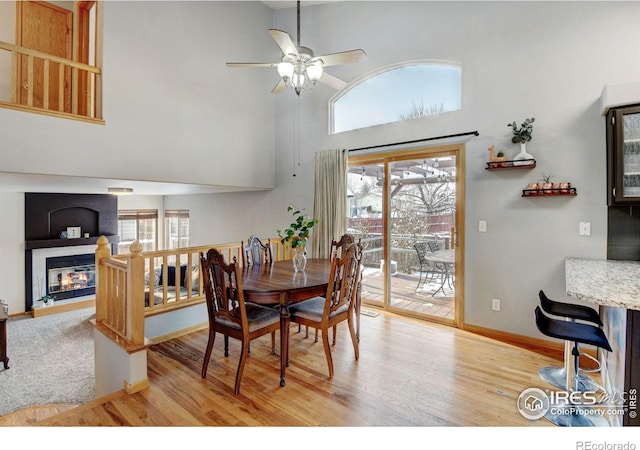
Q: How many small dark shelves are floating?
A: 2